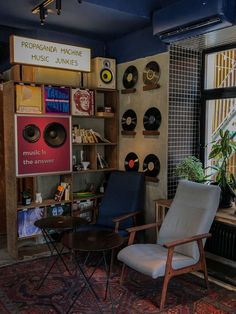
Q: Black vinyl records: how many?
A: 6